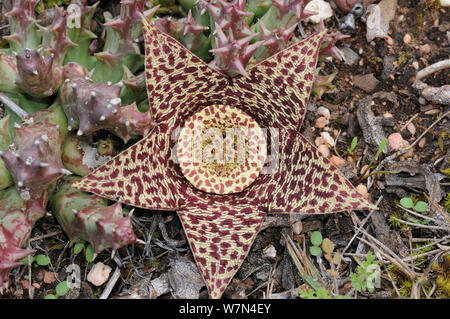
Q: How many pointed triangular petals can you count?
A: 5